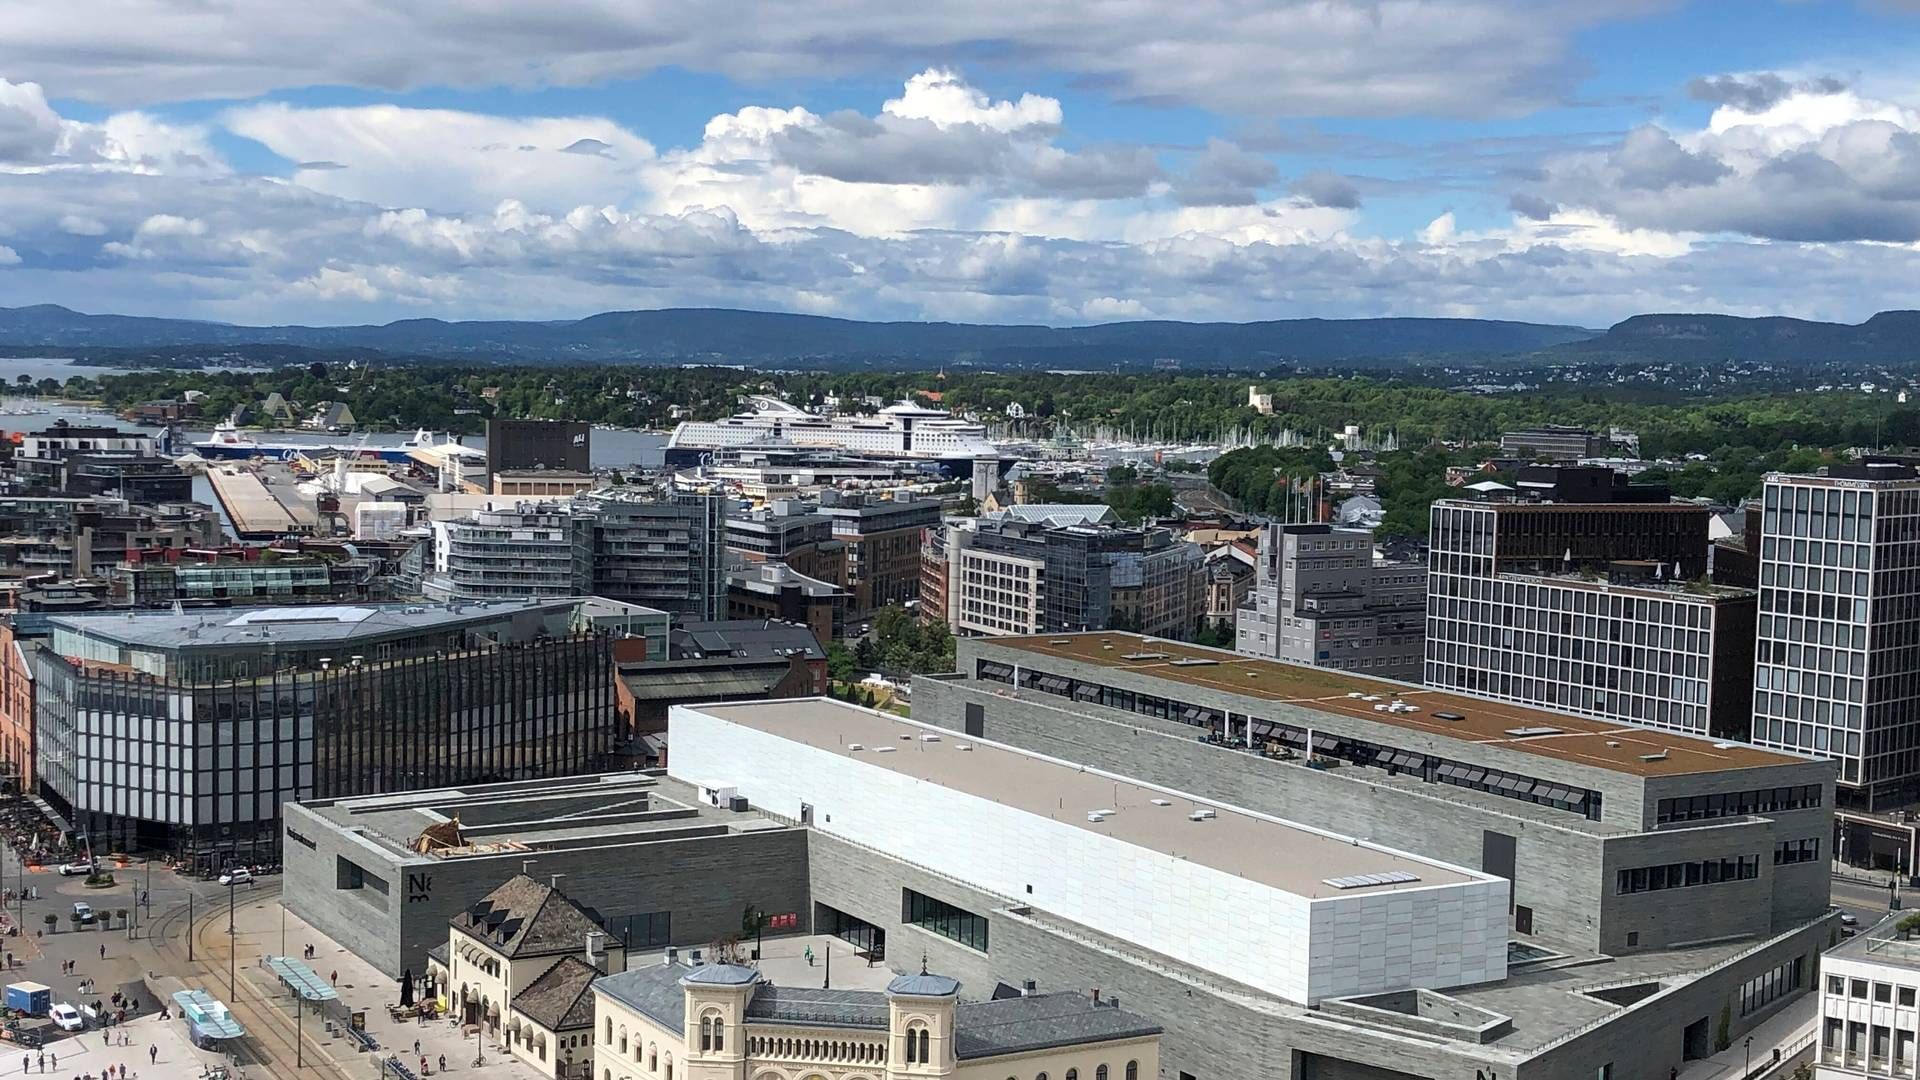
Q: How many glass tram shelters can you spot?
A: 2